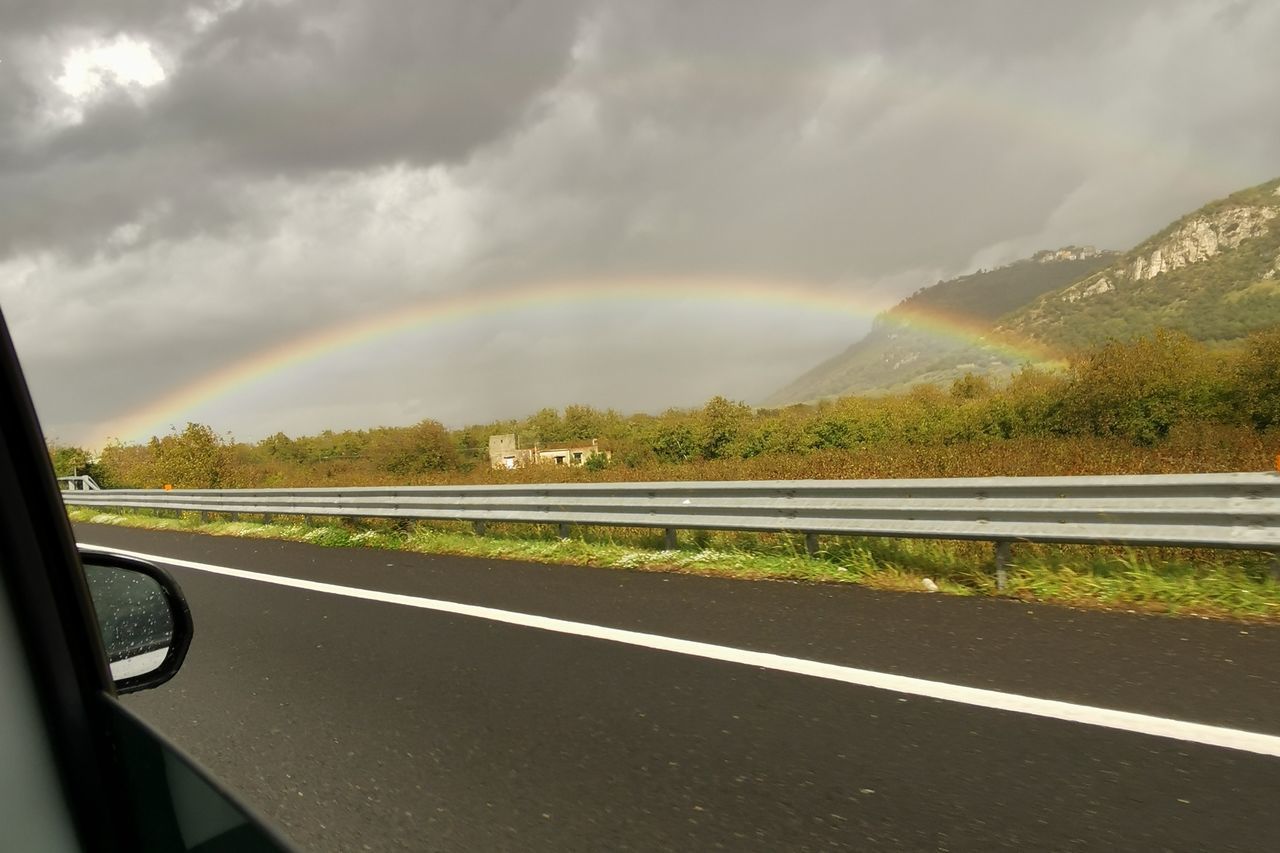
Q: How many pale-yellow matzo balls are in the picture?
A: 0